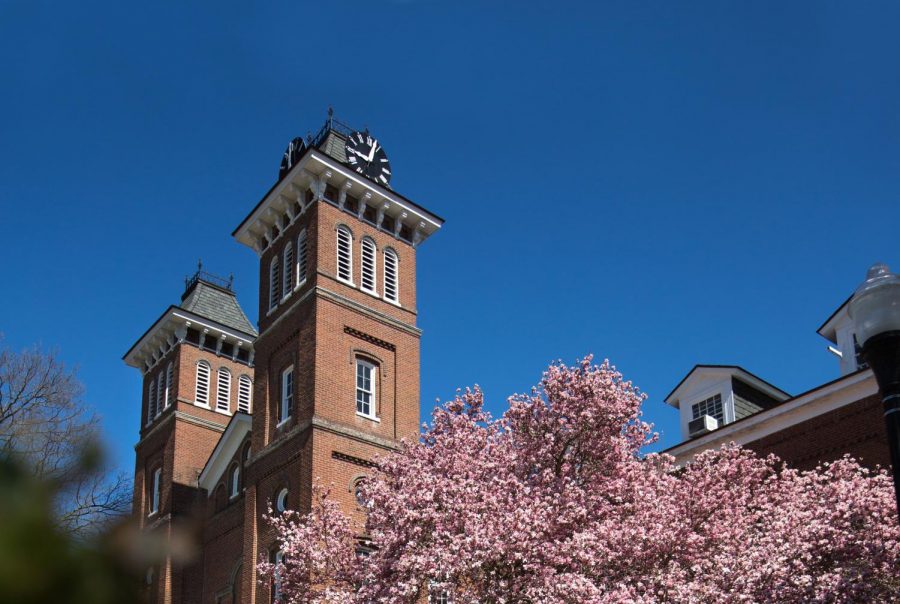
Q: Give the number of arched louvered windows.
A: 12